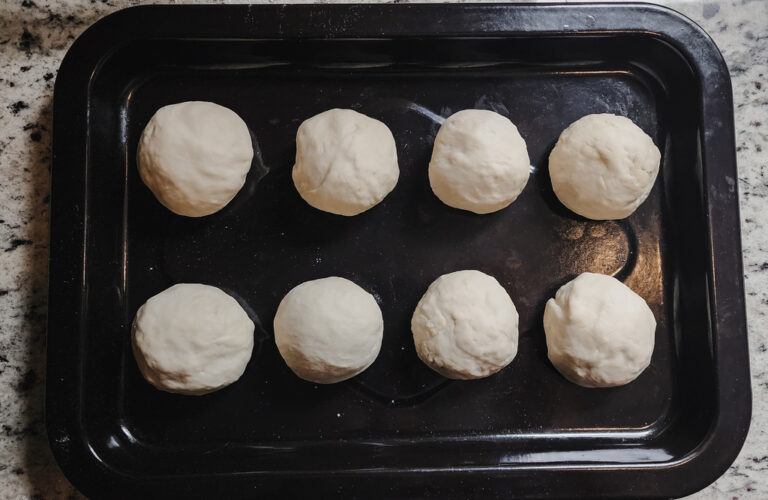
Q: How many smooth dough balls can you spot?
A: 8